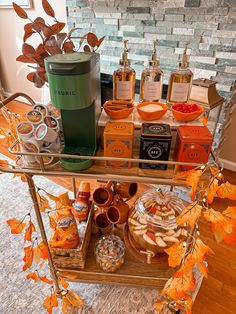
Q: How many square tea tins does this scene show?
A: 3